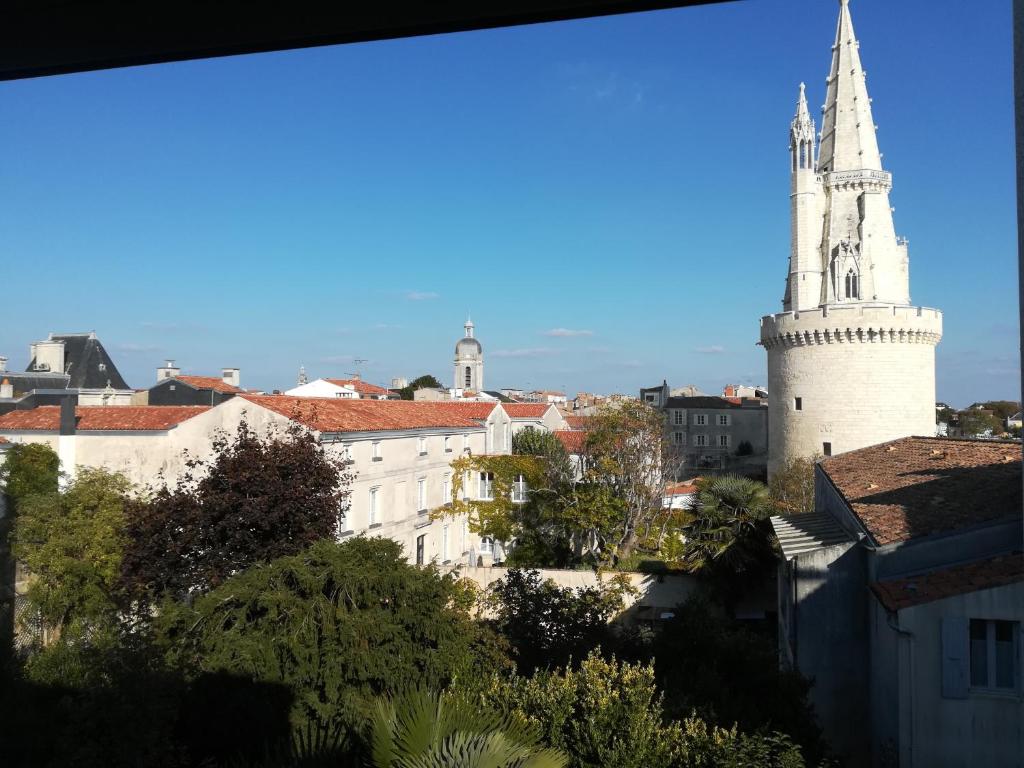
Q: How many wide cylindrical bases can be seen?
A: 1